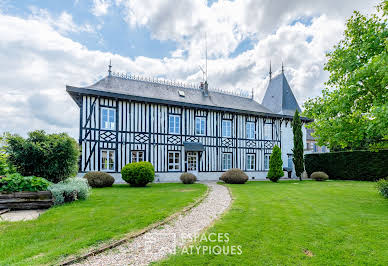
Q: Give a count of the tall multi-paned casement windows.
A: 12